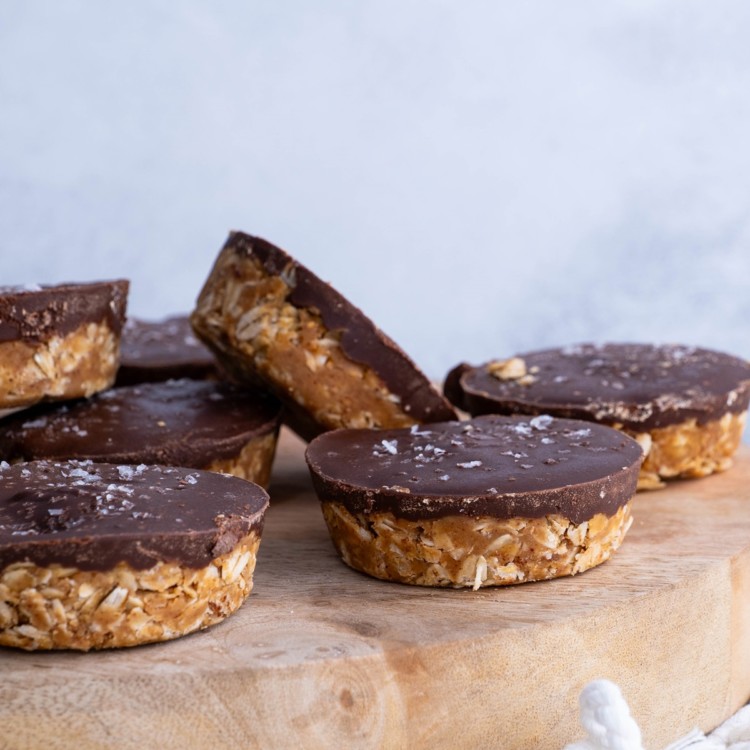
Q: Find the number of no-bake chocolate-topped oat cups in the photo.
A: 7